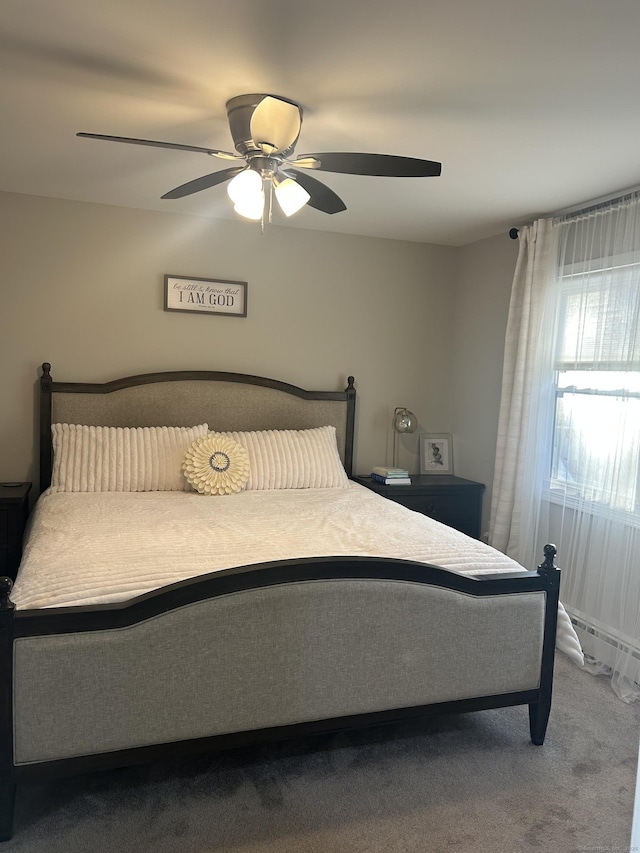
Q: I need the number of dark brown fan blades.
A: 4